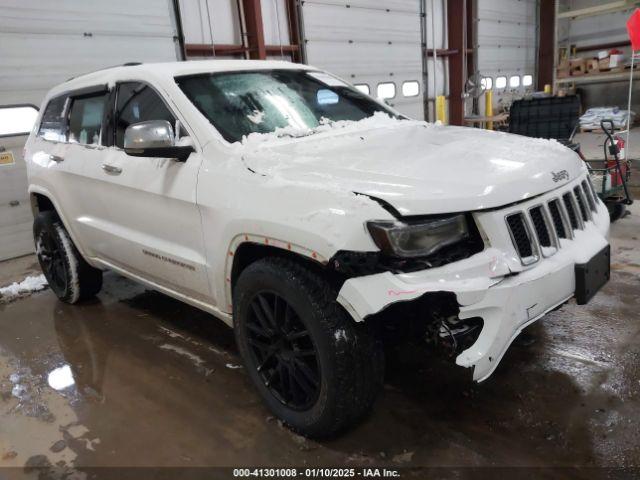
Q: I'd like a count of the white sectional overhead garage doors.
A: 3